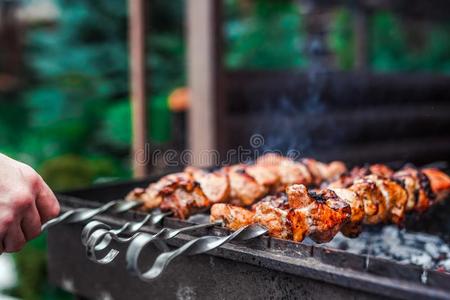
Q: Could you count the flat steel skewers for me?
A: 4